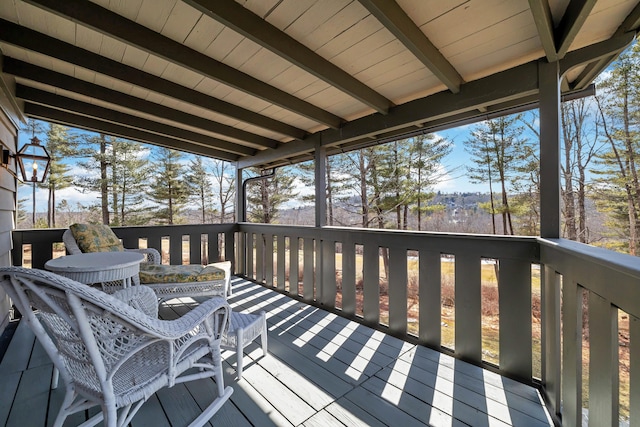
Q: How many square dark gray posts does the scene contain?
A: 3